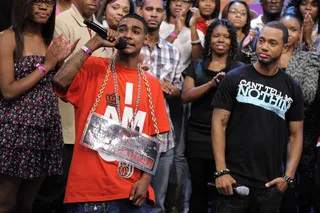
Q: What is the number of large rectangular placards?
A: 1